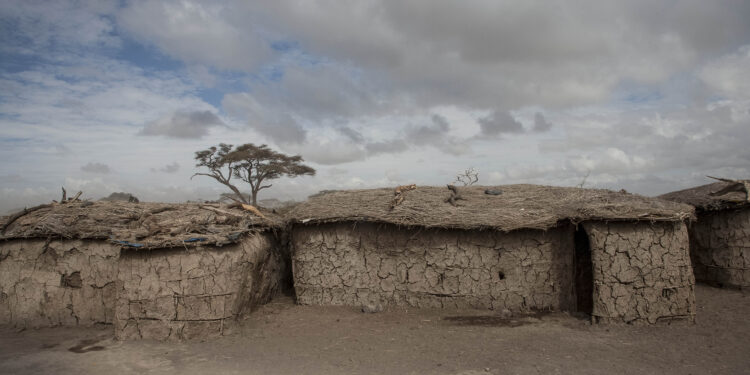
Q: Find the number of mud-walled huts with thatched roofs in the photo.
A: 3